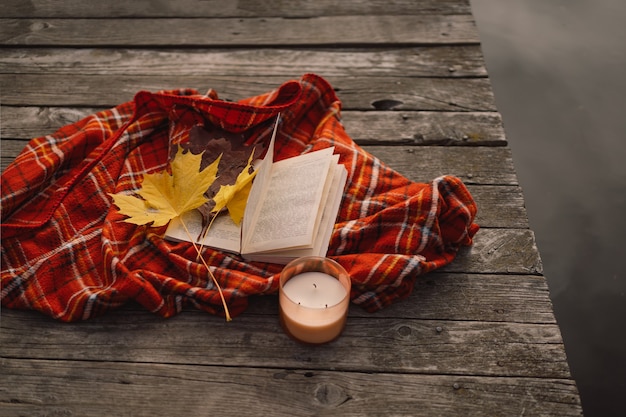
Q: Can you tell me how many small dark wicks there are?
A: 3